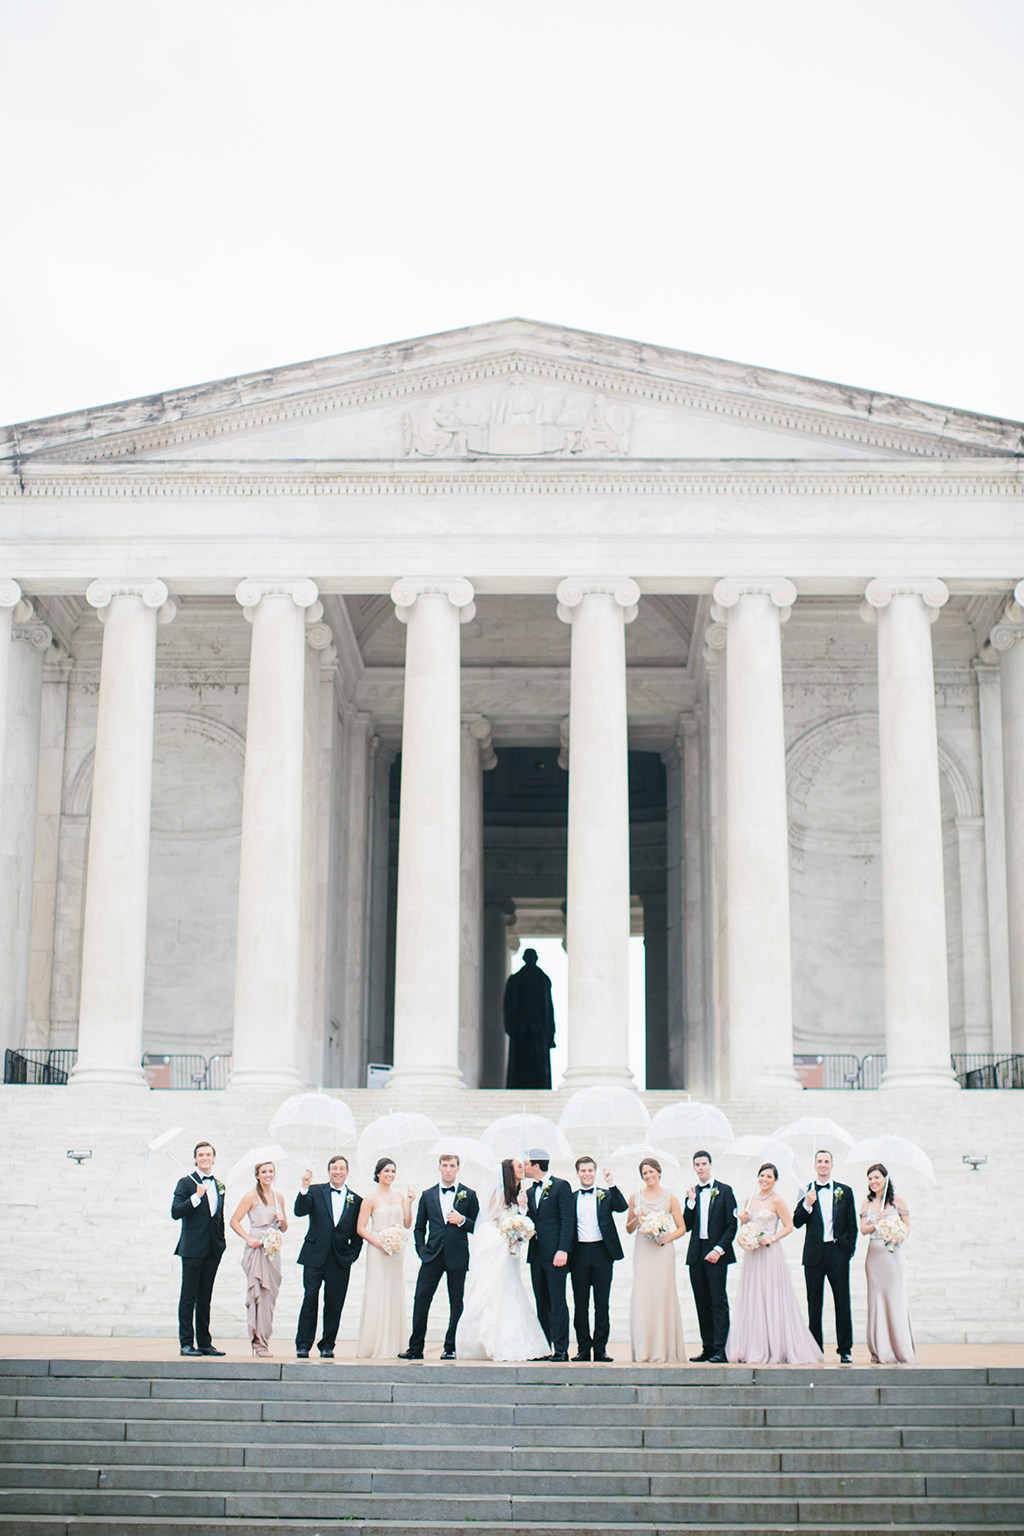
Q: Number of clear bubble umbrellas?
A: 12